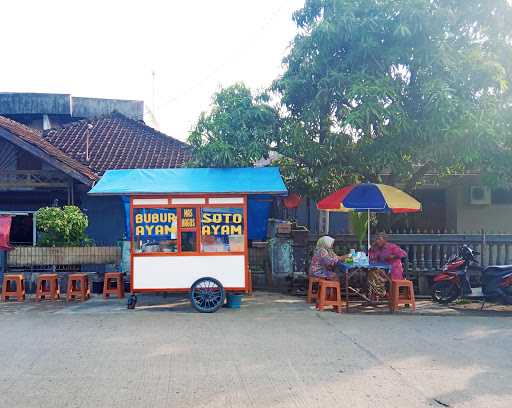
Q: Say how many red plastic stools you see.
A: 7